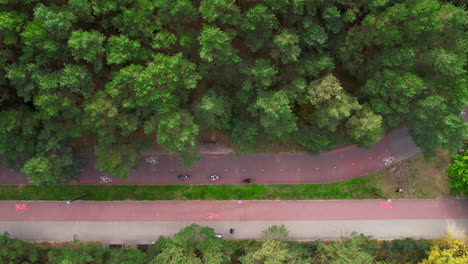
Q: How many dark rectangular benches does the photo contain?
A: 2